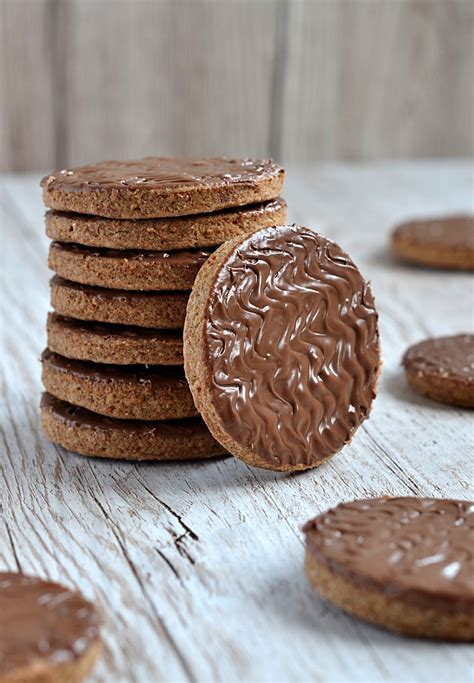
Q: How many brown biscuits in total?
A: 12